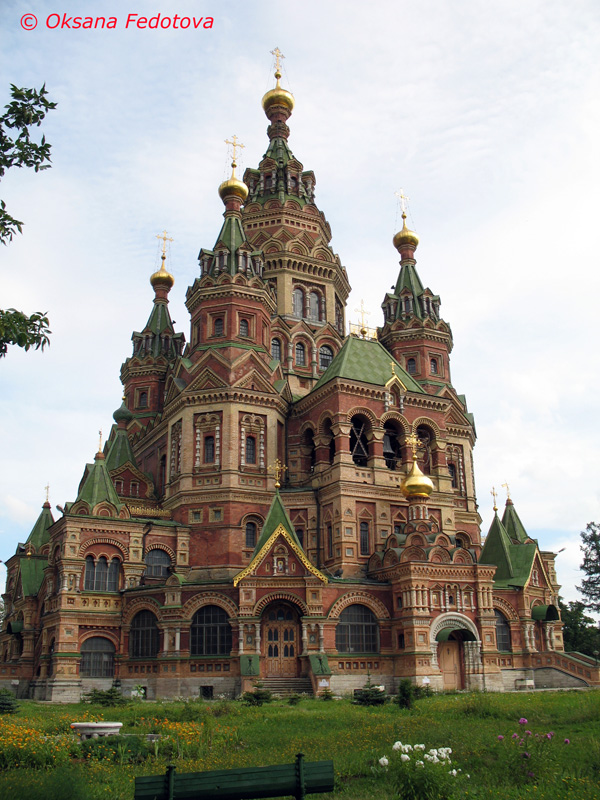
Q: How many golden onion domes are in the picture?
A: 5